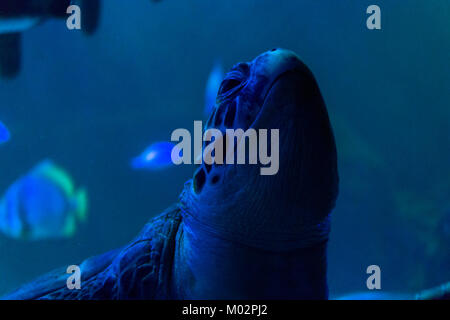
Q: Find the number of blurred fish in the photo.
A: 4